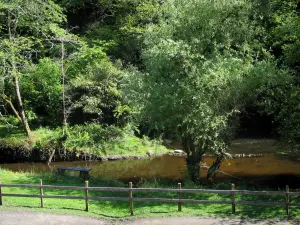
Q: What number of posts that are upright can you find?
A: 7